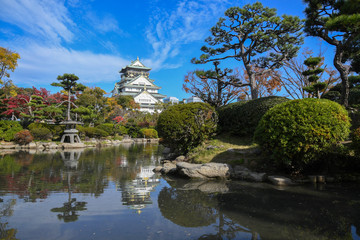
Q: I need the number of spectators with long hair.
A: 0